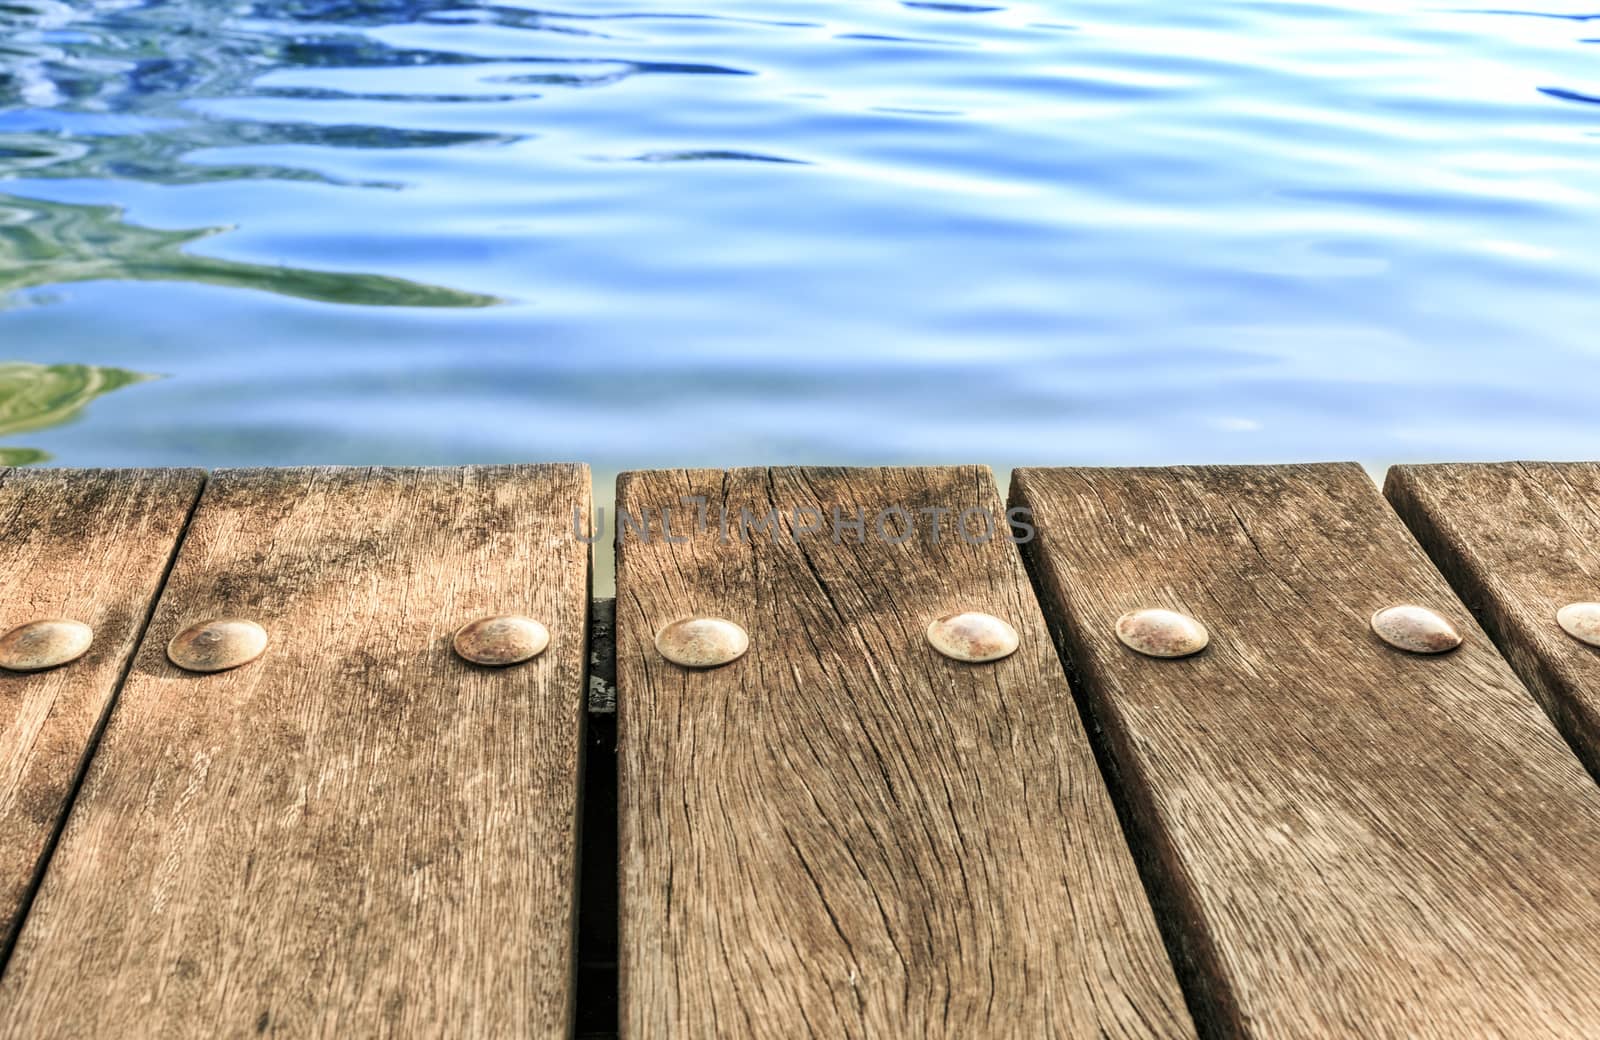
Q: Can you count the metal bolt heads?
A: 8